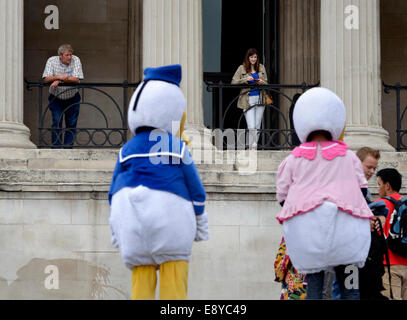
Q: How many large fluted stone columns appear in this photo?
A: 3